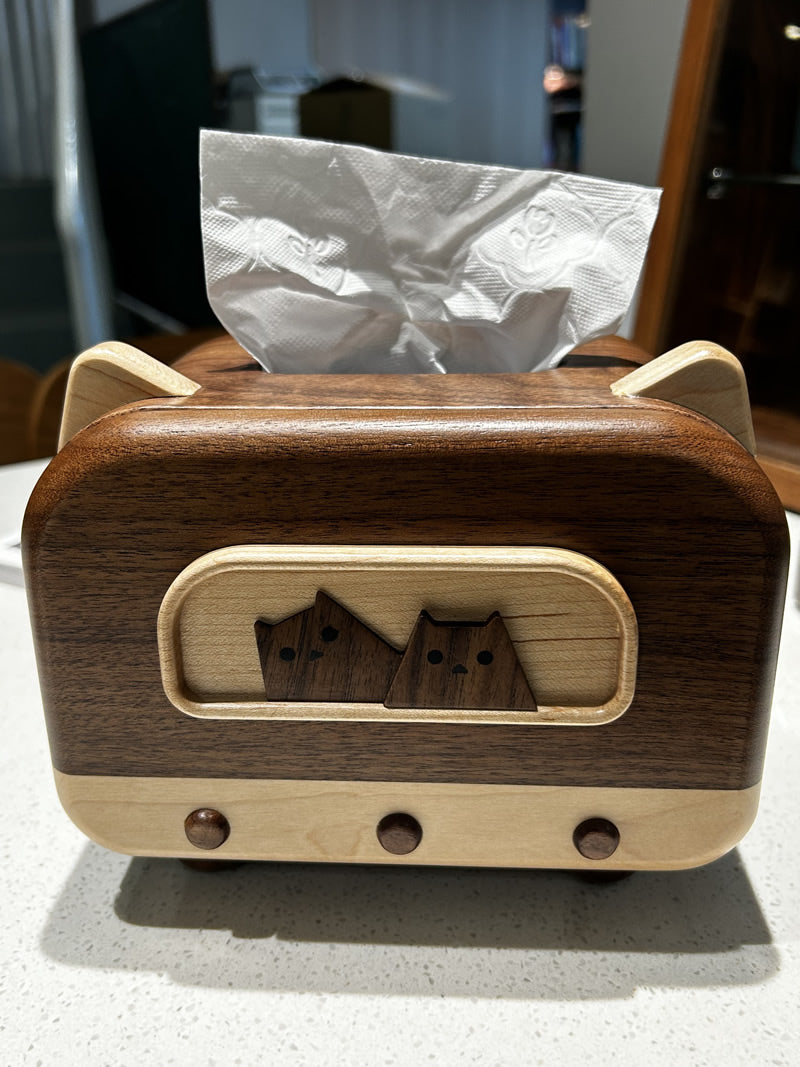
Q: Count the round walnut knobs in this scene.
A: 3